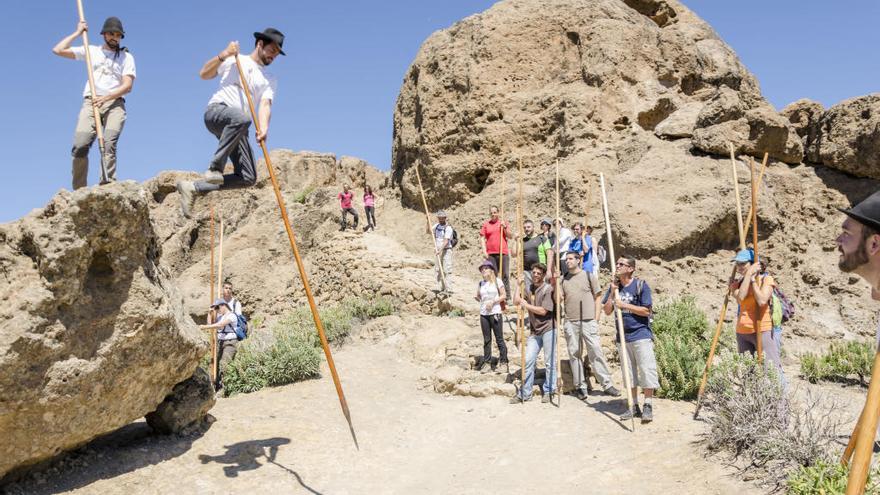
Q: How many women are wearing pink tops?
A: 1